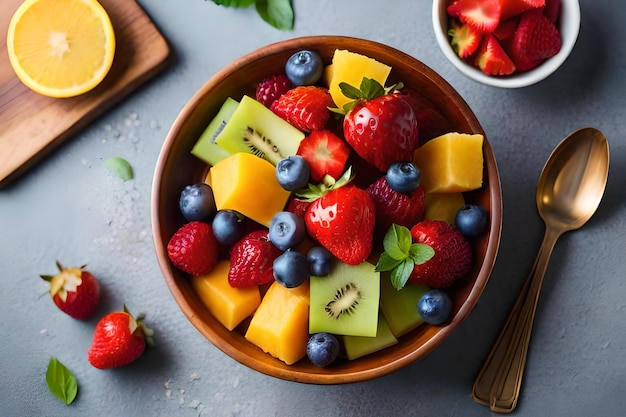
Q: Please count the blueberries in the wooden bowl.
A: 11